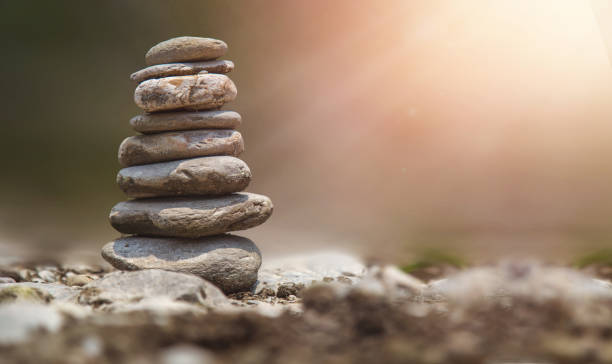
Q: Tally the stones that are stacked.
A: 8